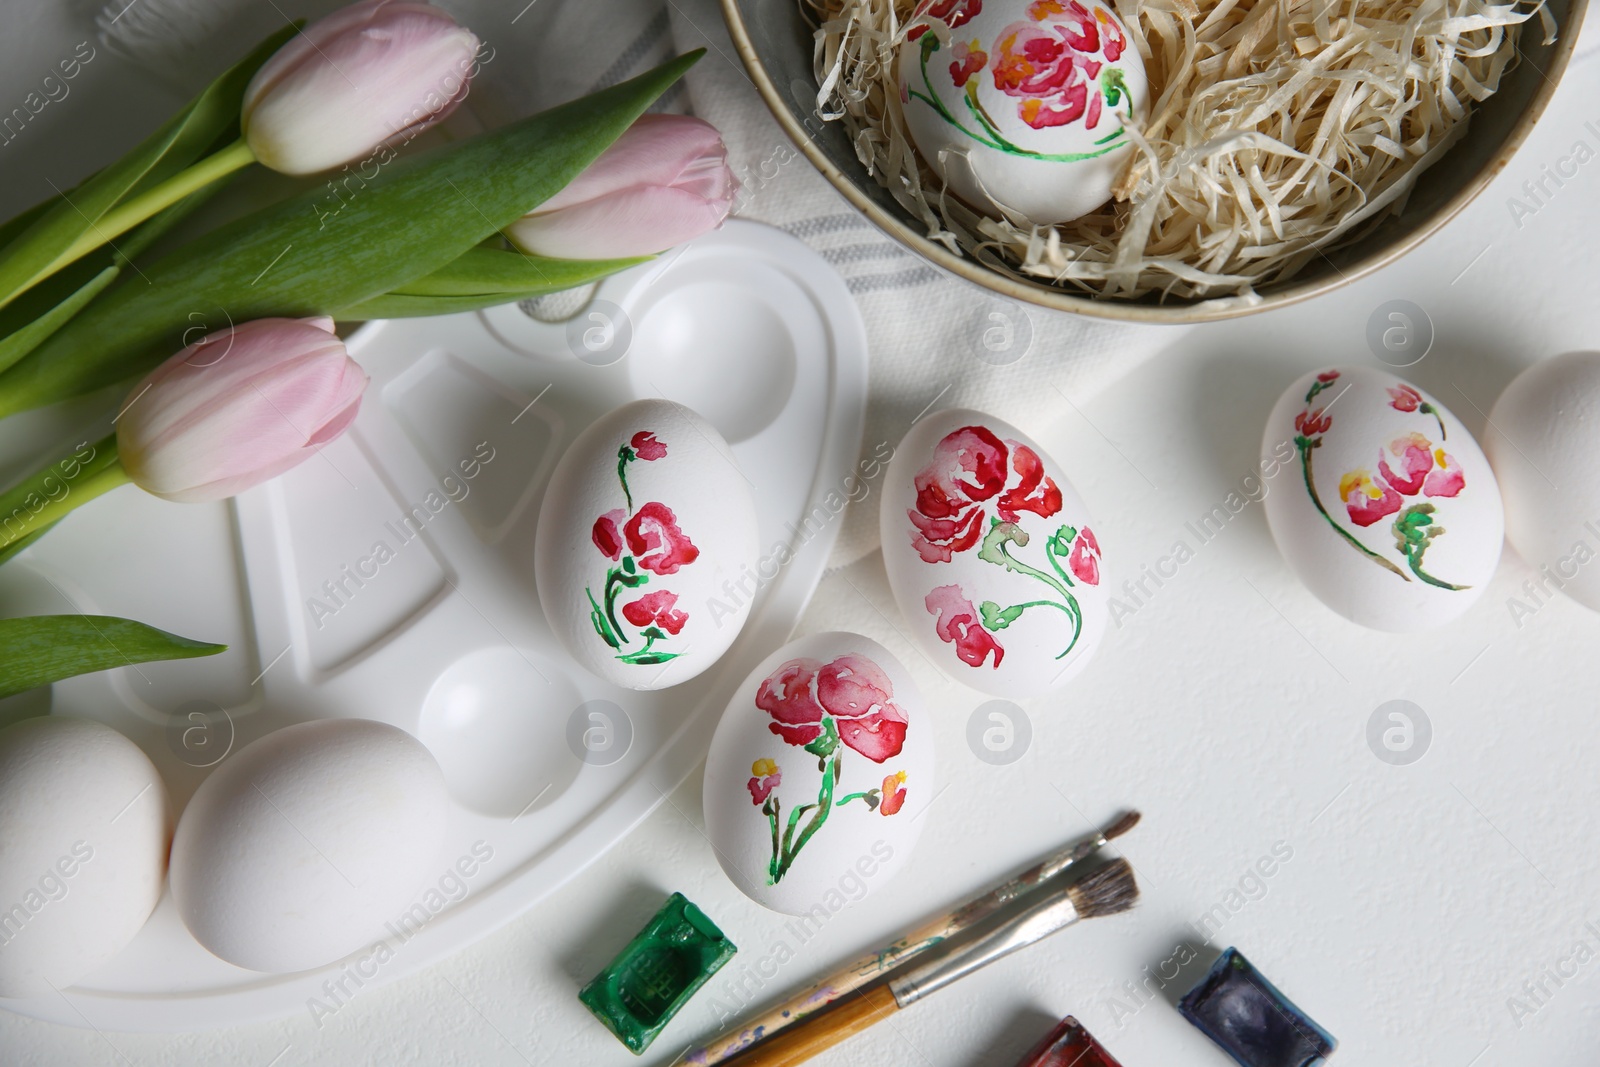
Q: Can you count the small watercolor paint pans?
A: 3